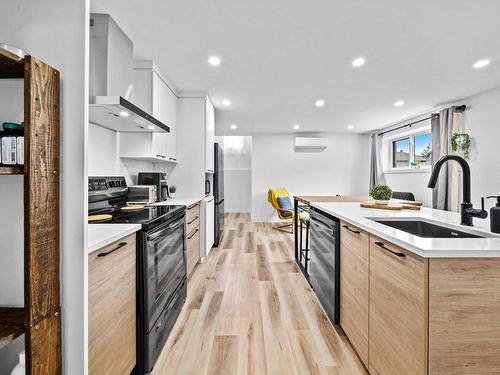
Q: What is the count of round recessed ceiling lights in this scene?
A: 9